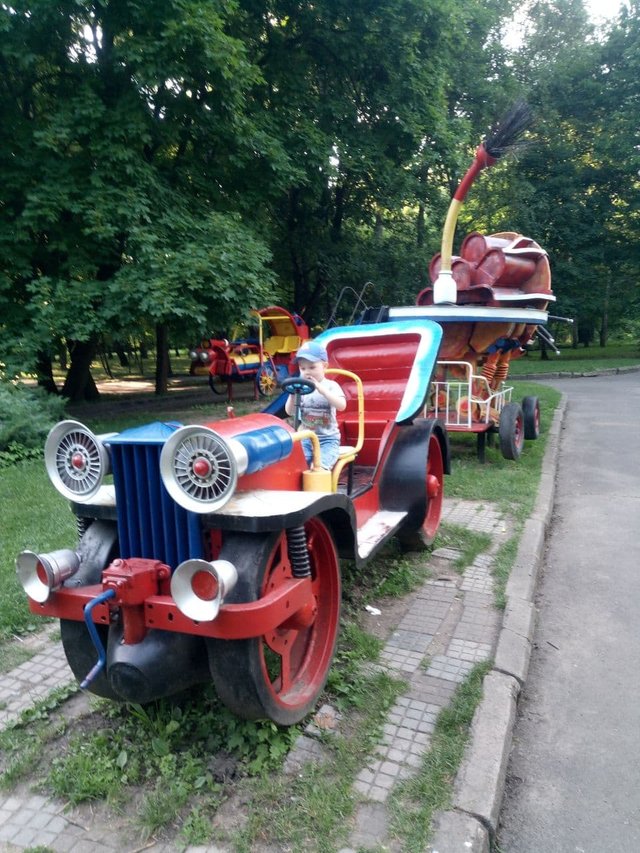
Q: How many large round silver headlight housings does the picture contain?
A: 2